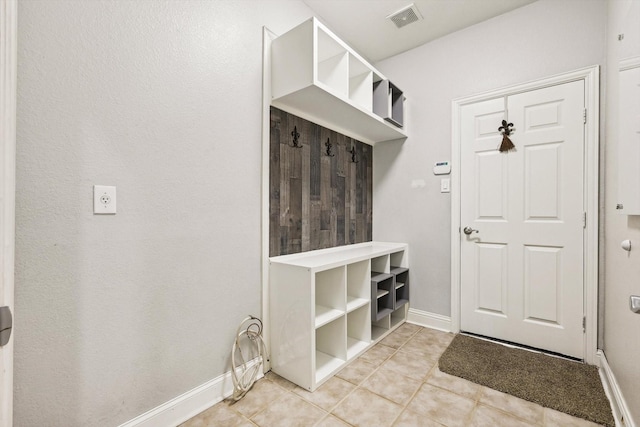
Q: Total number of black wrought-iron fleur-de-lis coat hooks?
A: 3